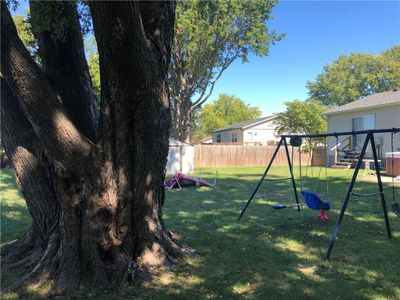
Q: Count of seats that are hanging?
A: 3